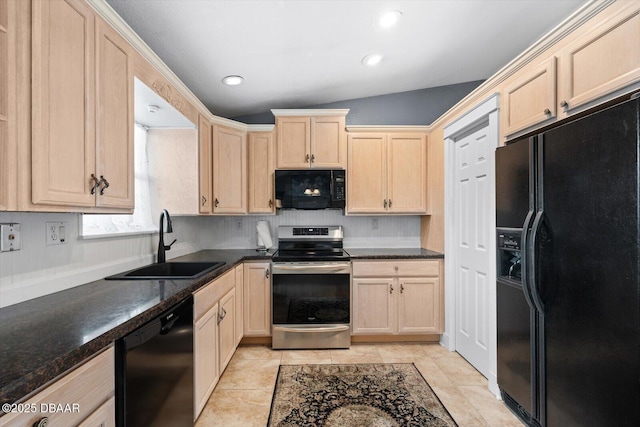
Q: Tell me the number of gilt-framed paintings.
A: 0